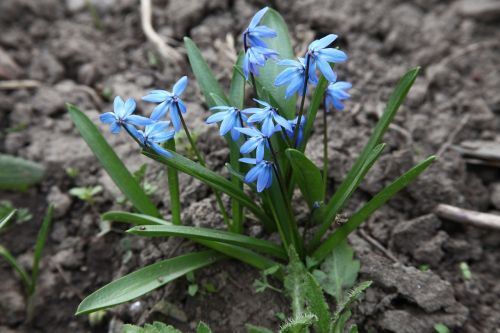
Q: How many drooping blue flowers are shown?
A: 13